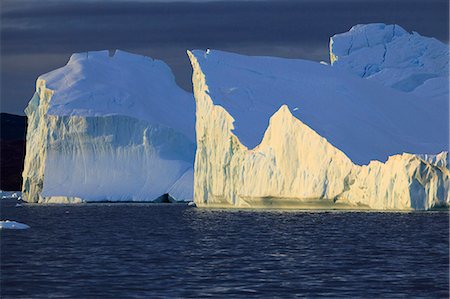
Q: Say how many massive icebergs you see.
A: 2